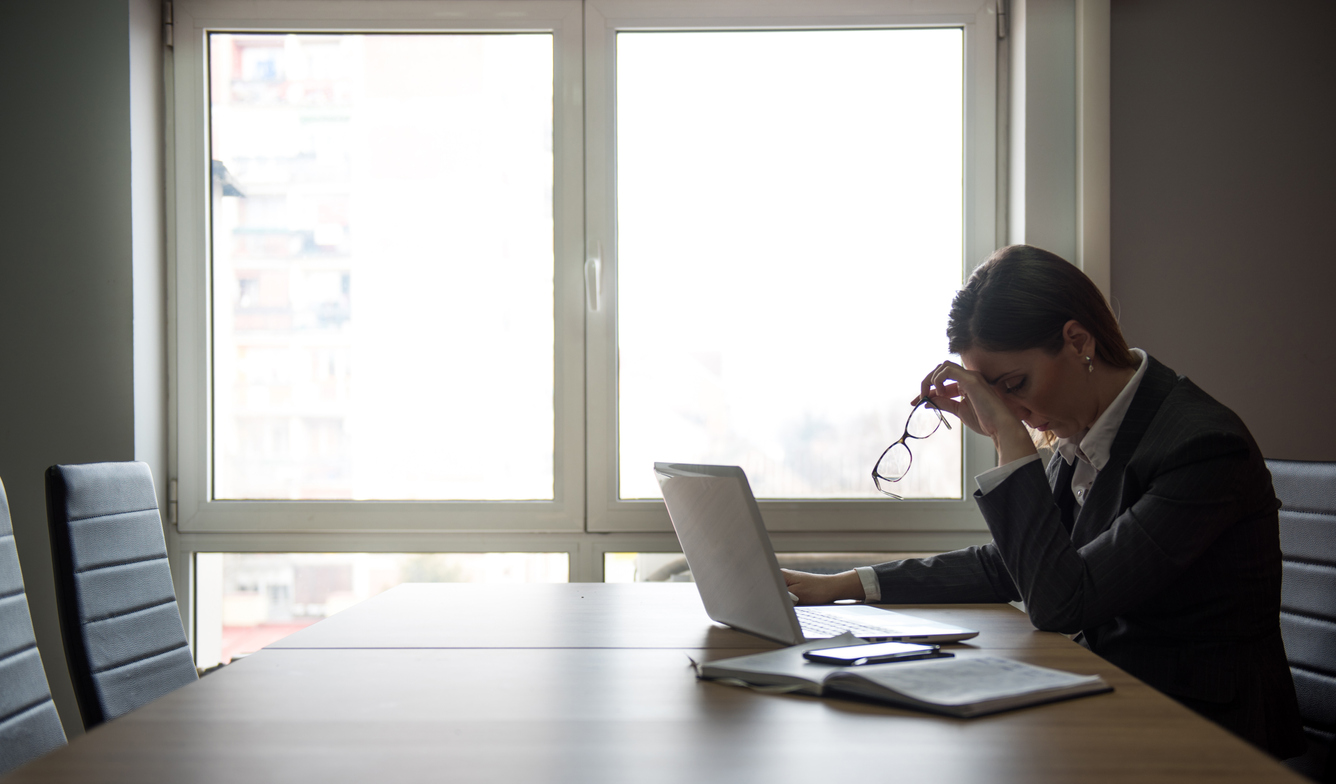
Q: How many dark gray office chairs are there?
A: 3